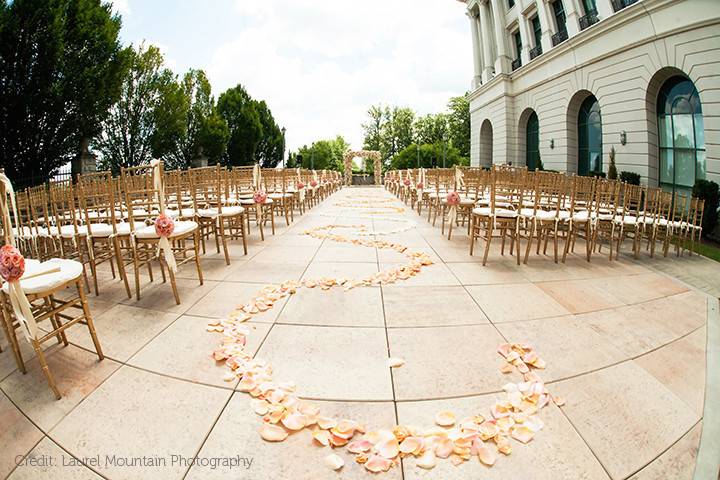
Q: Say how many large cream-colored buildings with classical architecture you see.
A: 1